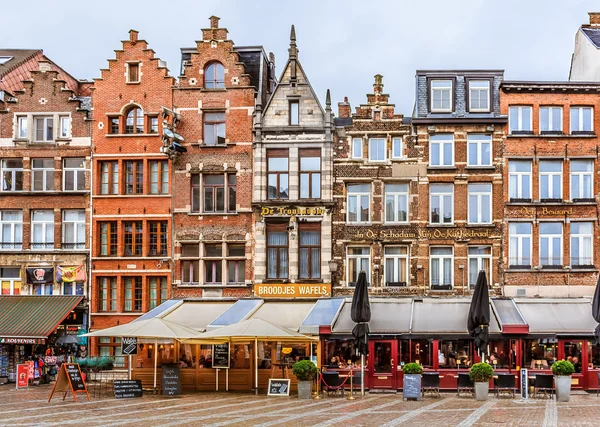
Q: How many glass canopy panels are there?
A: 4